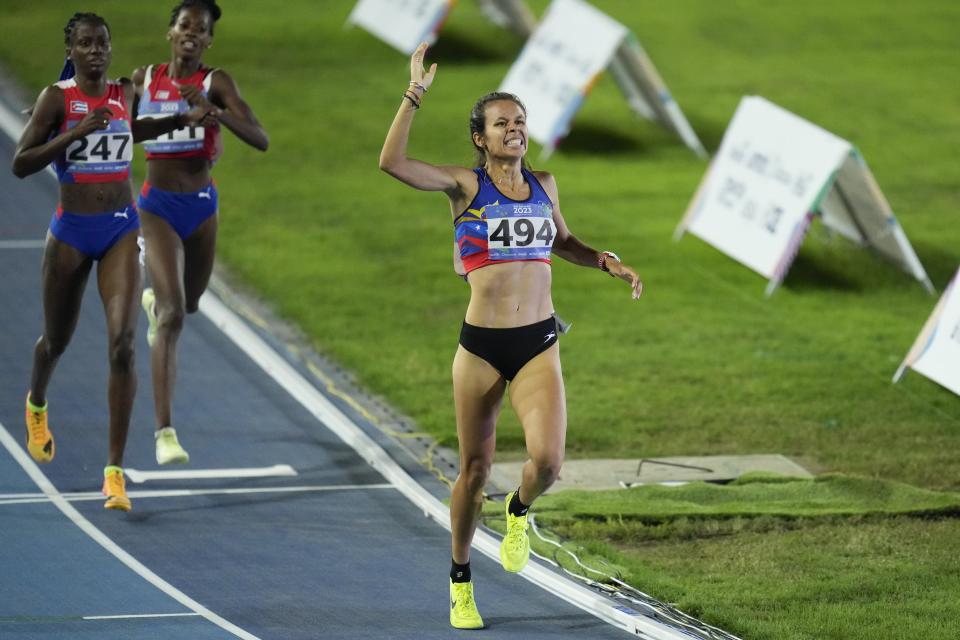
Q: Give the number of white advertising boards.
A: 4